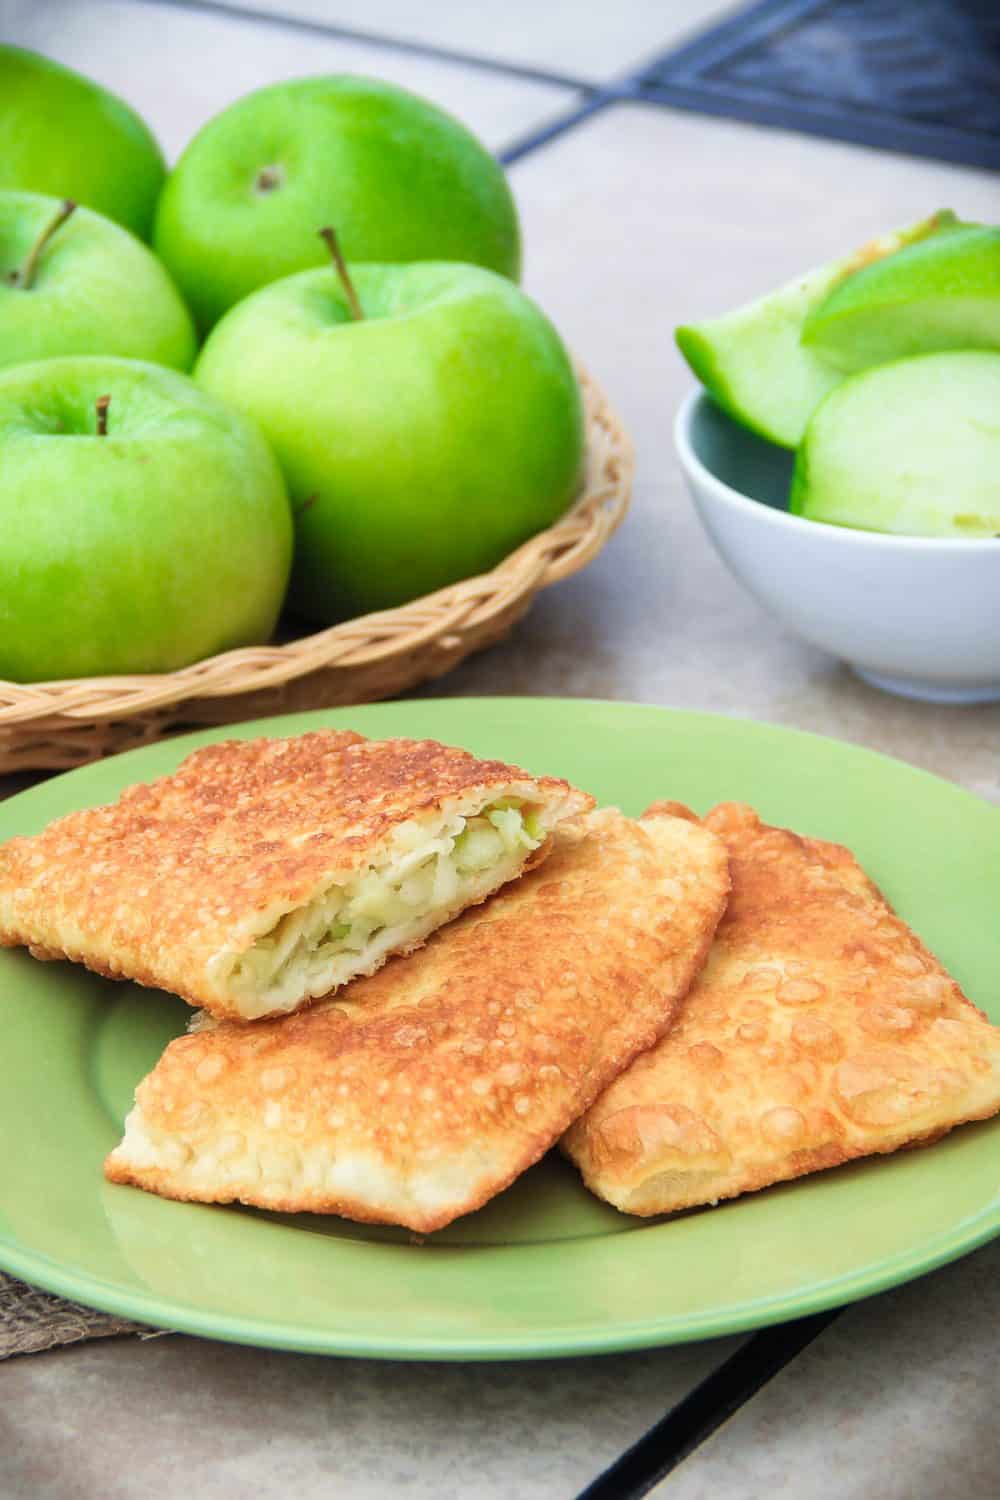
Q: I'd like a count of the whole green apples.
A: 5